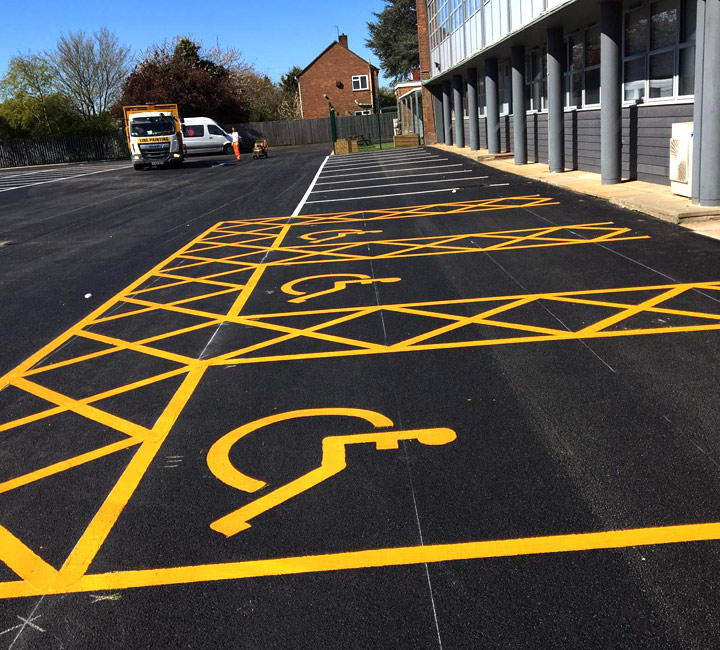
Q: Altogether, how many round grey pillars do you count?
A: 8